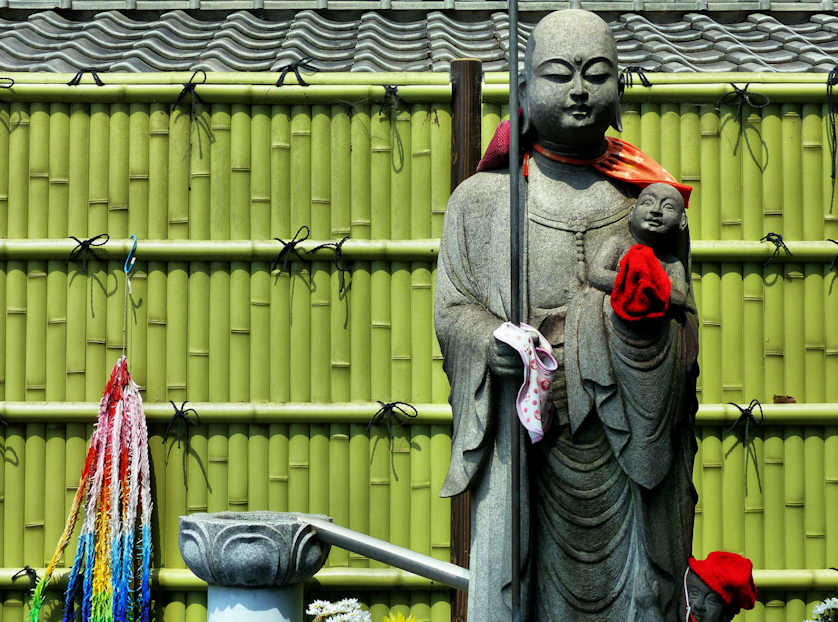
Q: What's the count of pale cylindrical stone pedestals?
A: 1